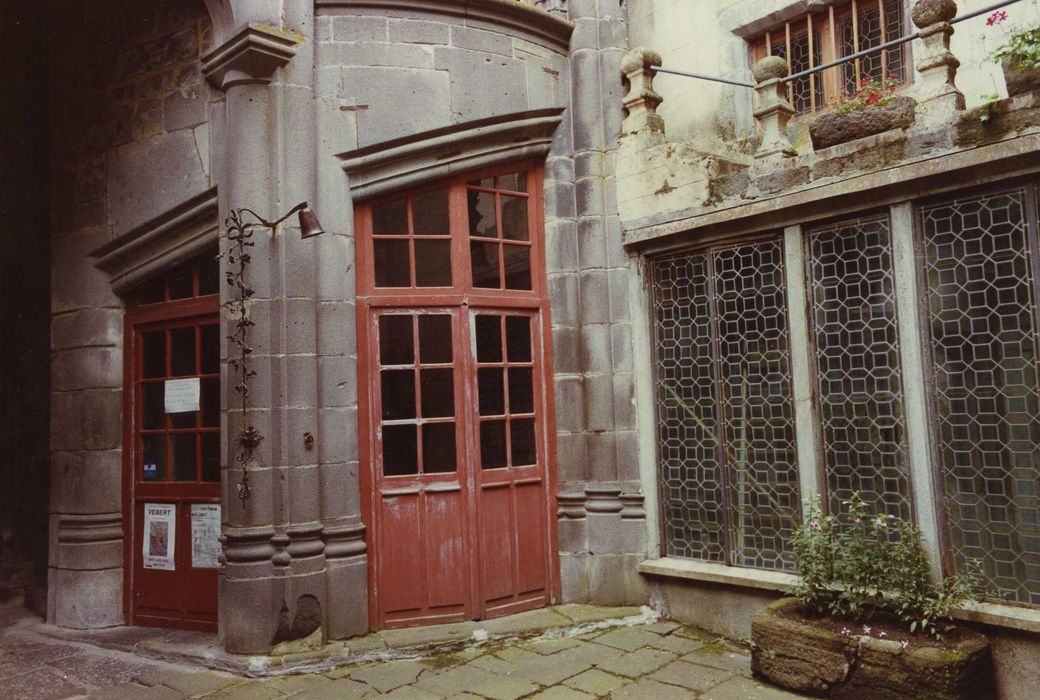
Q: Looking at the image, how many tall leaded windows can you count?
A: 4